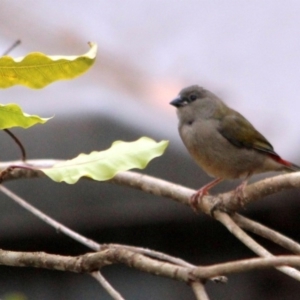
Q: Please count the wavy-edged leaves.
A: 3